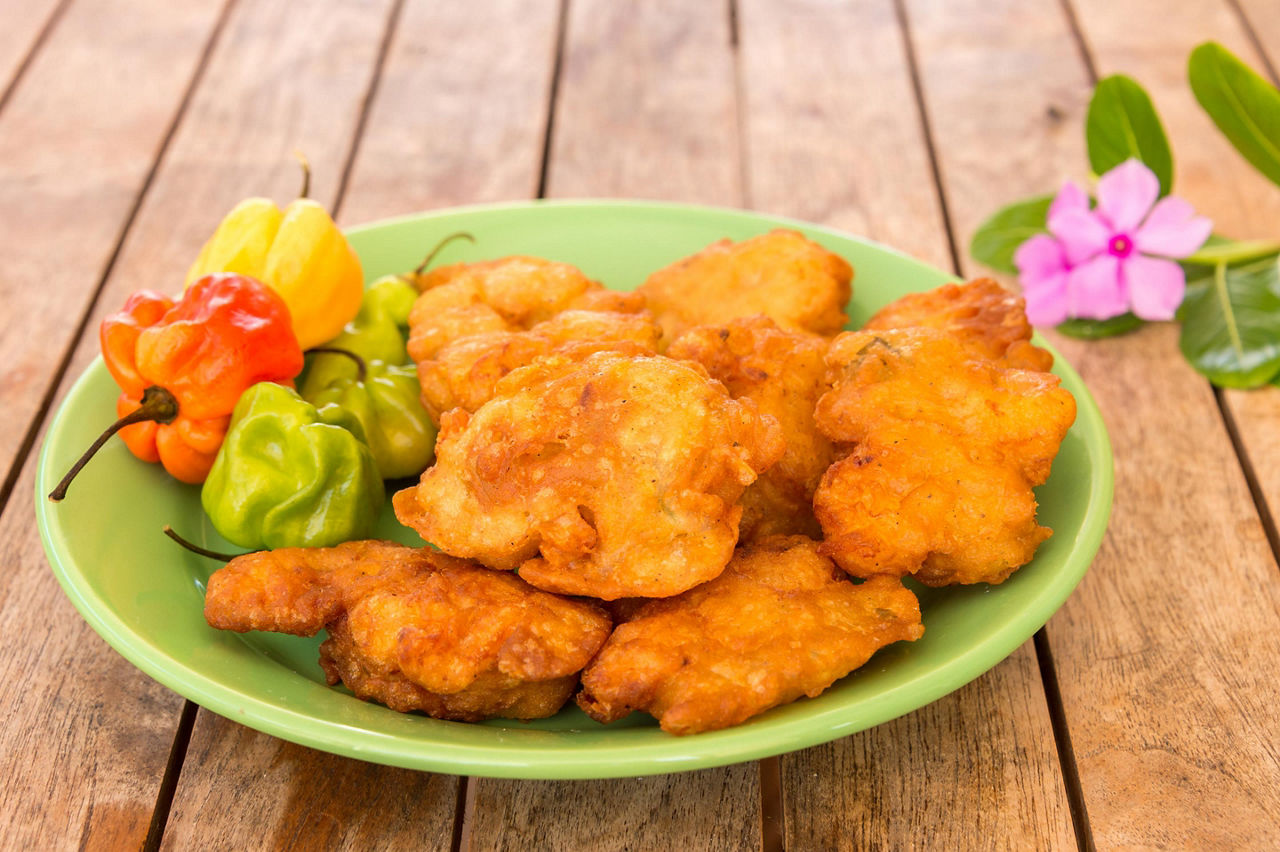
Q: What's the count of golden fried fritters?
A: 9